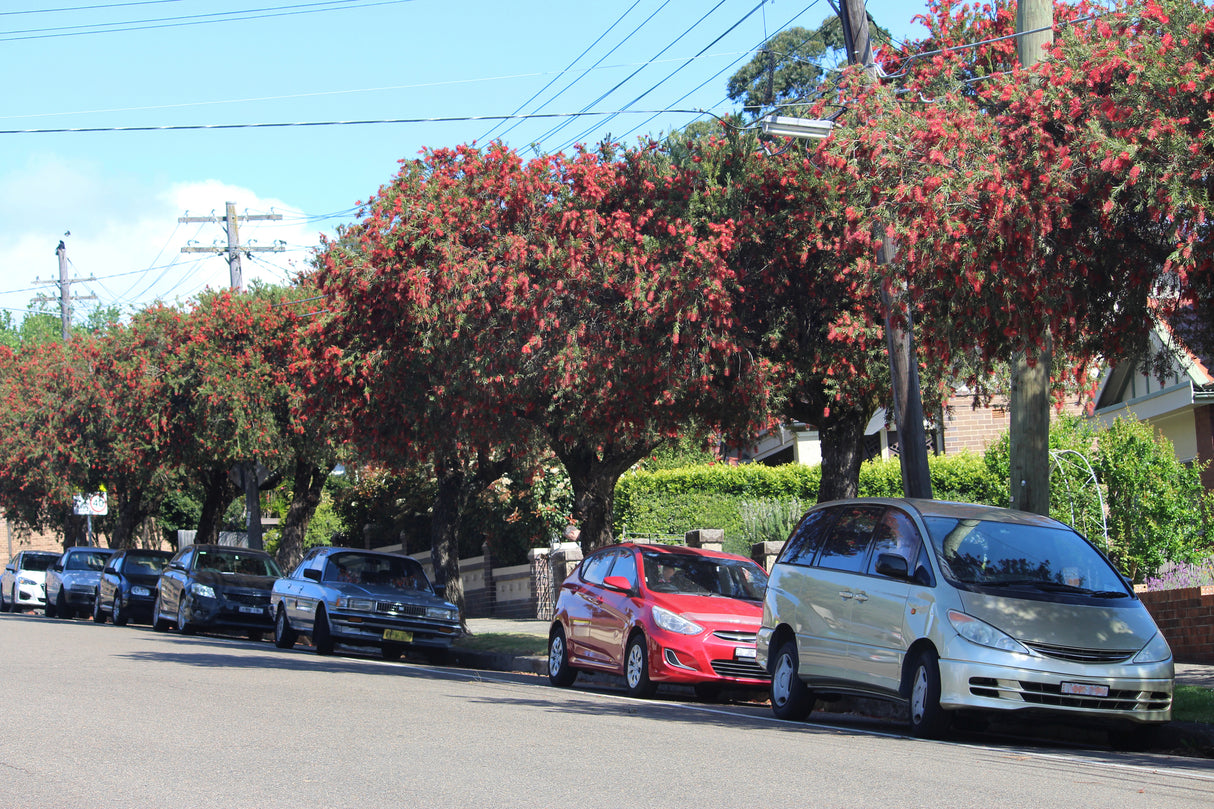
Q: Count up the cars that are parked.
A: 7